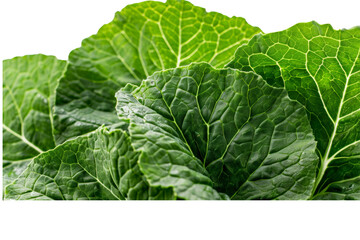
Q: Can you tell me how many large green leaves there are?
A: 5